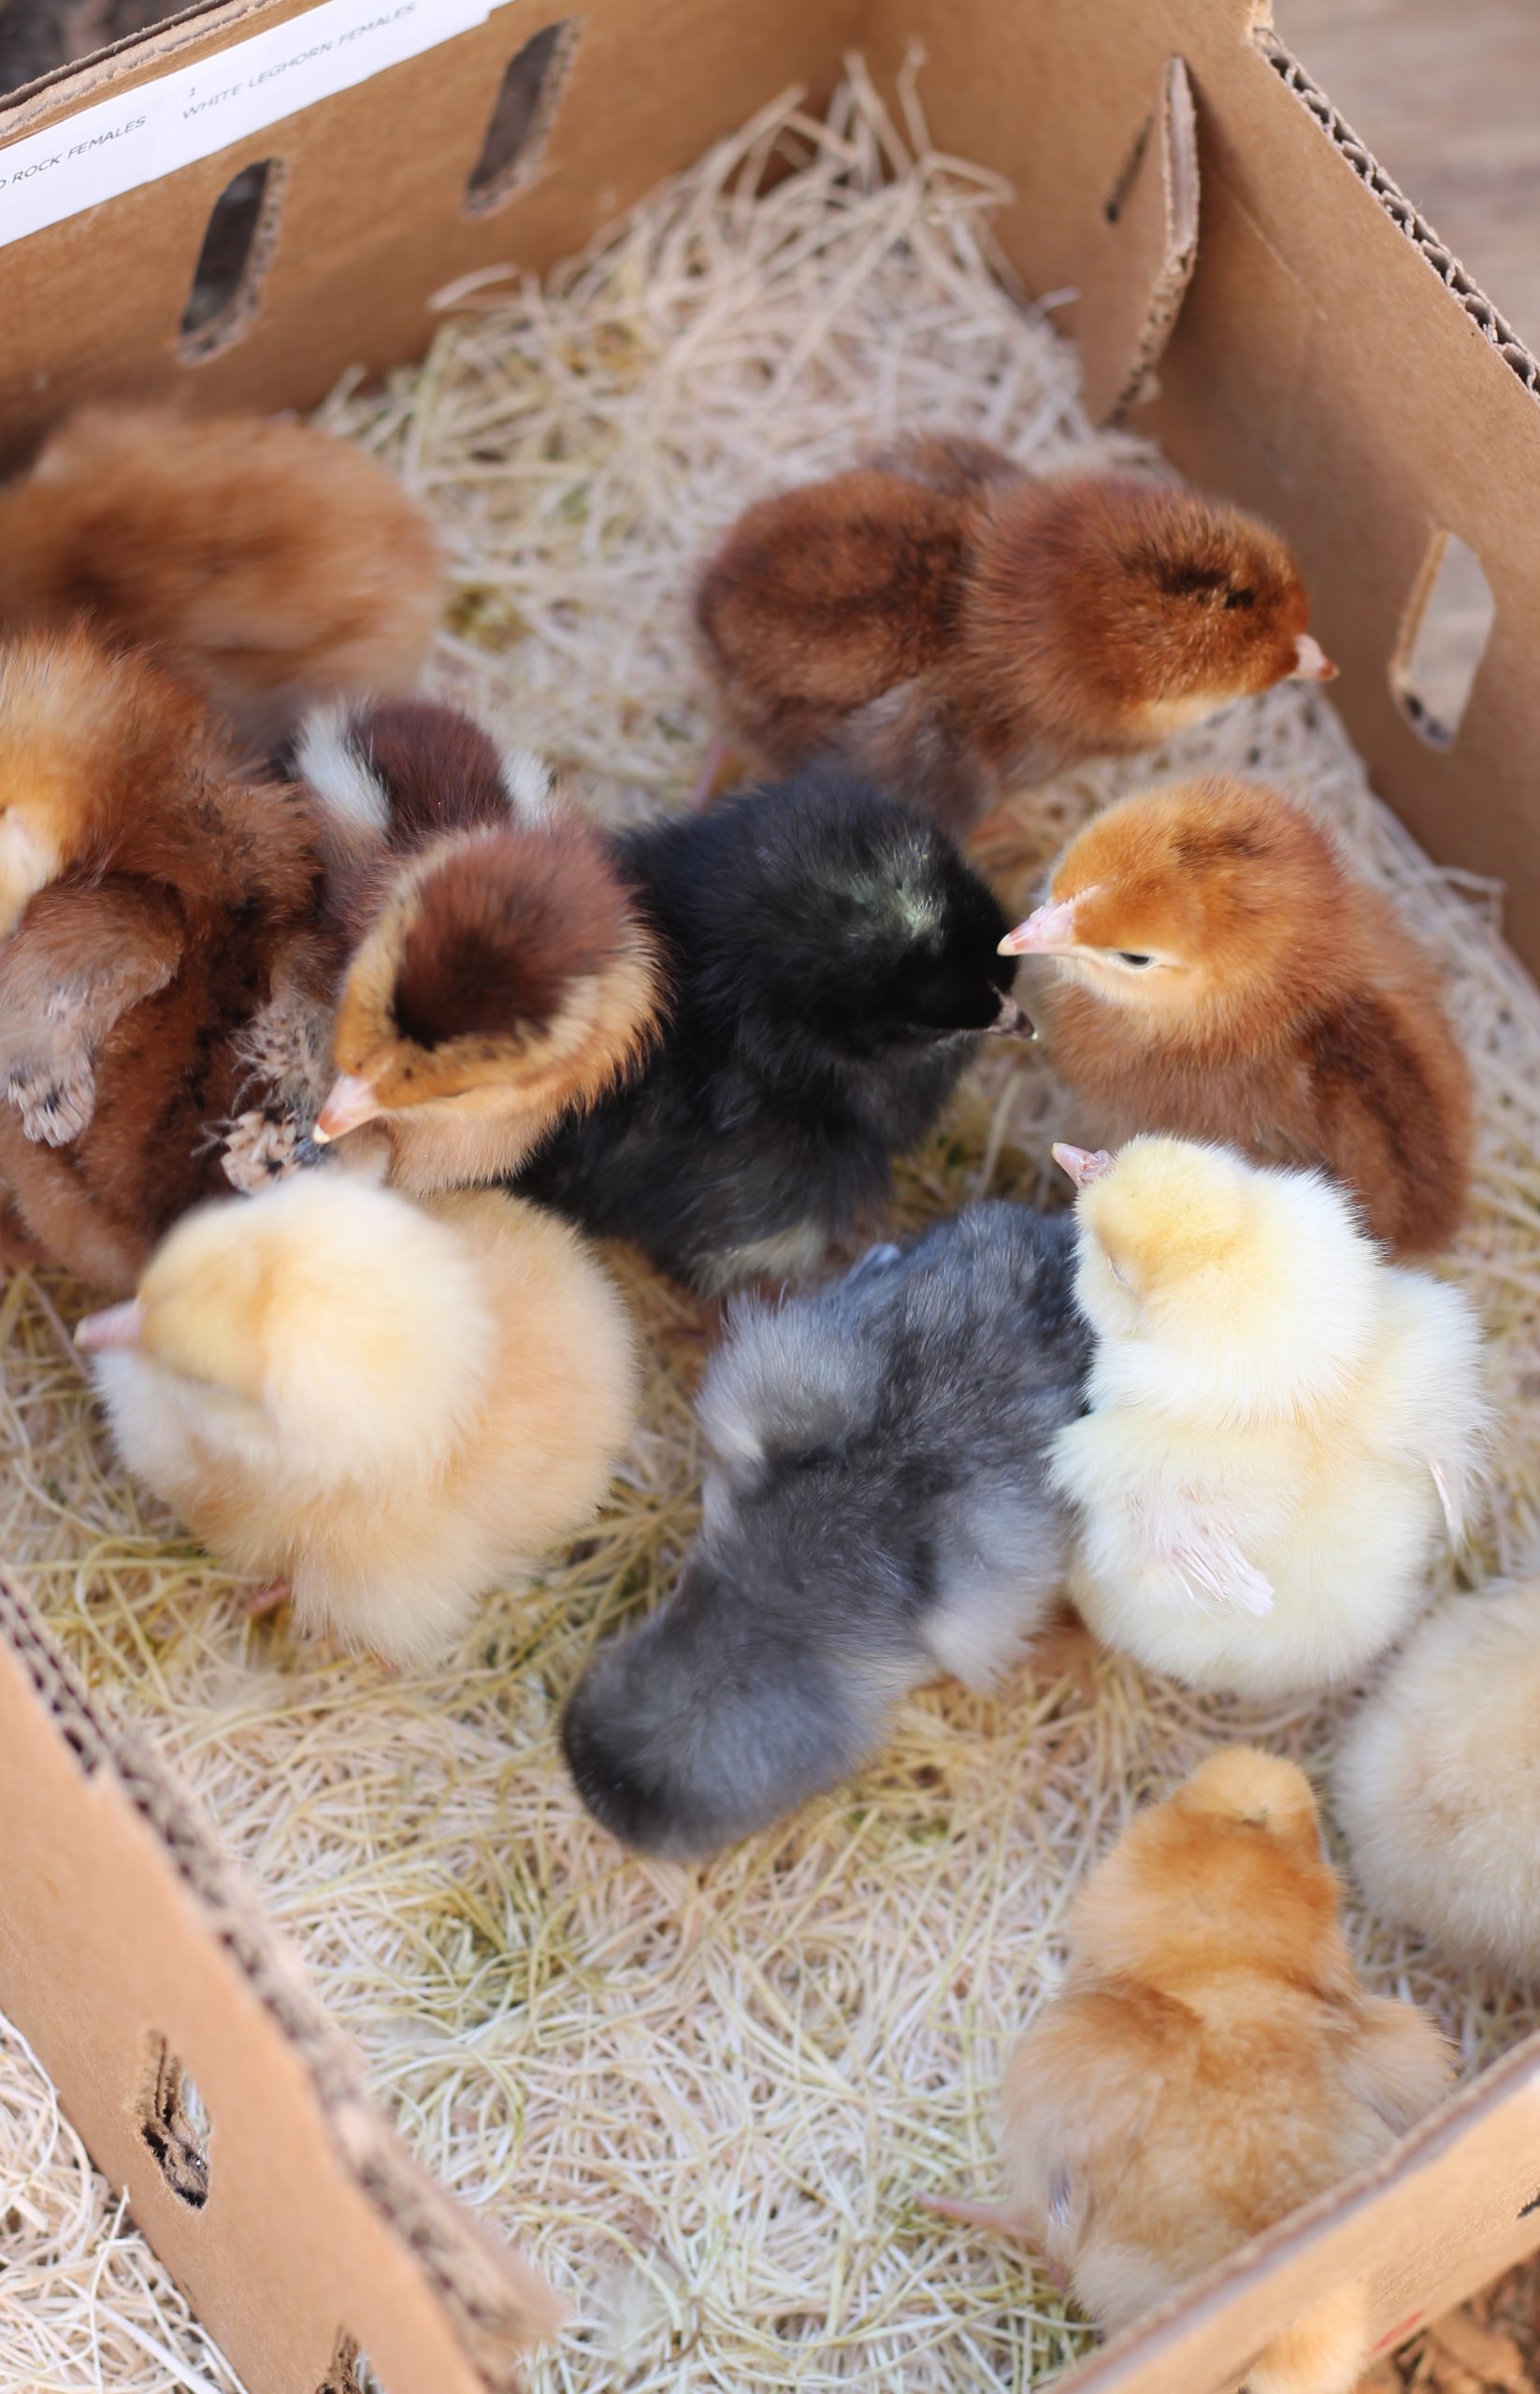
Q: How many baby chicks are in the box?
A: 11